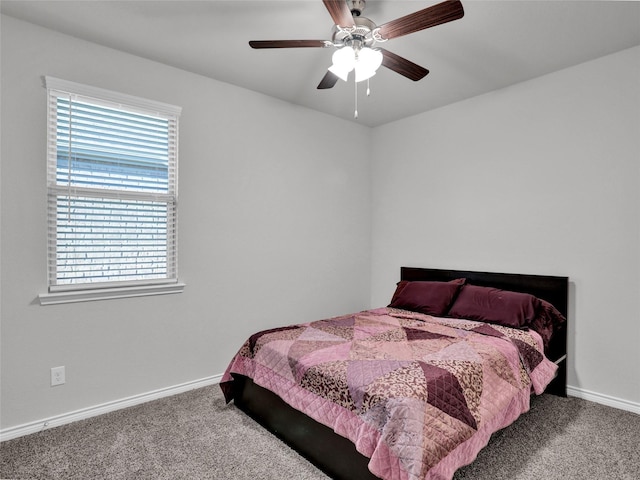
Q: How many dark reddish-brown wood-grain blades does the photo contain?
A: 5